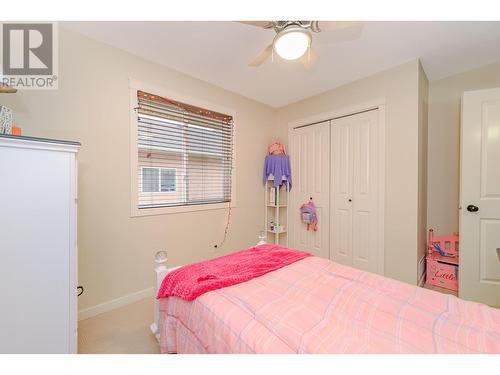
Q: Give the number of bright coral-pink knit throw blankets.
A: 1